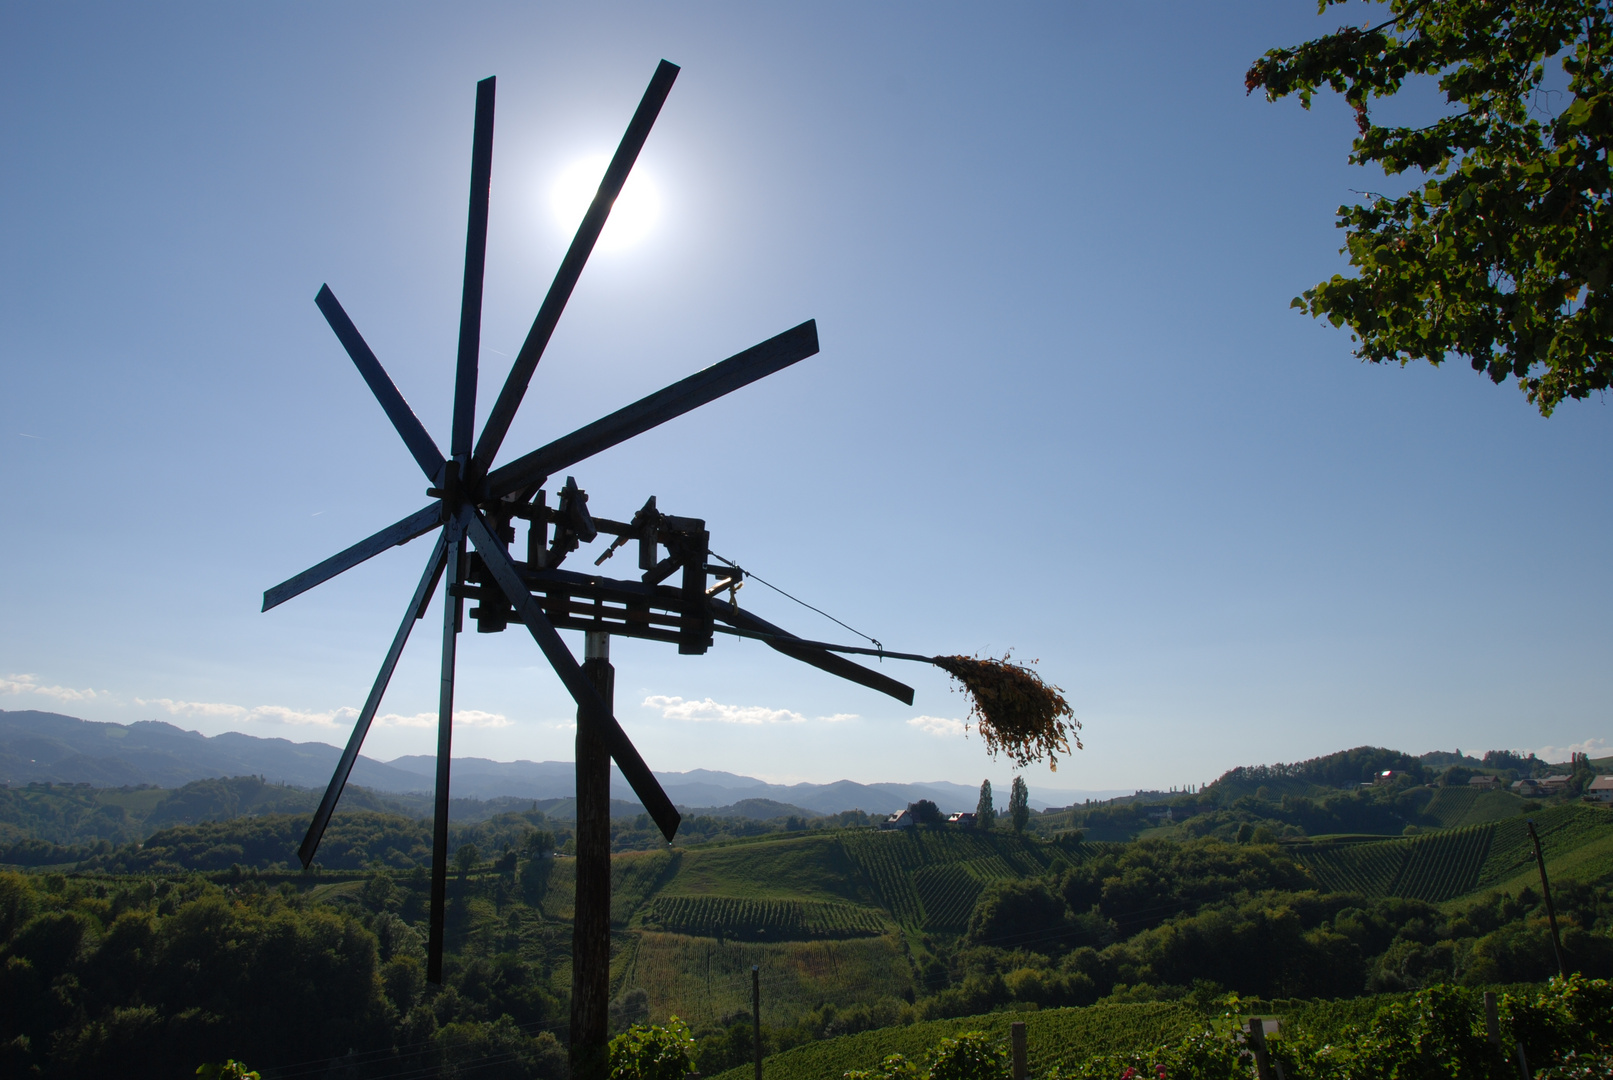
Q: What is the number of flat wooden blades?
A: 8